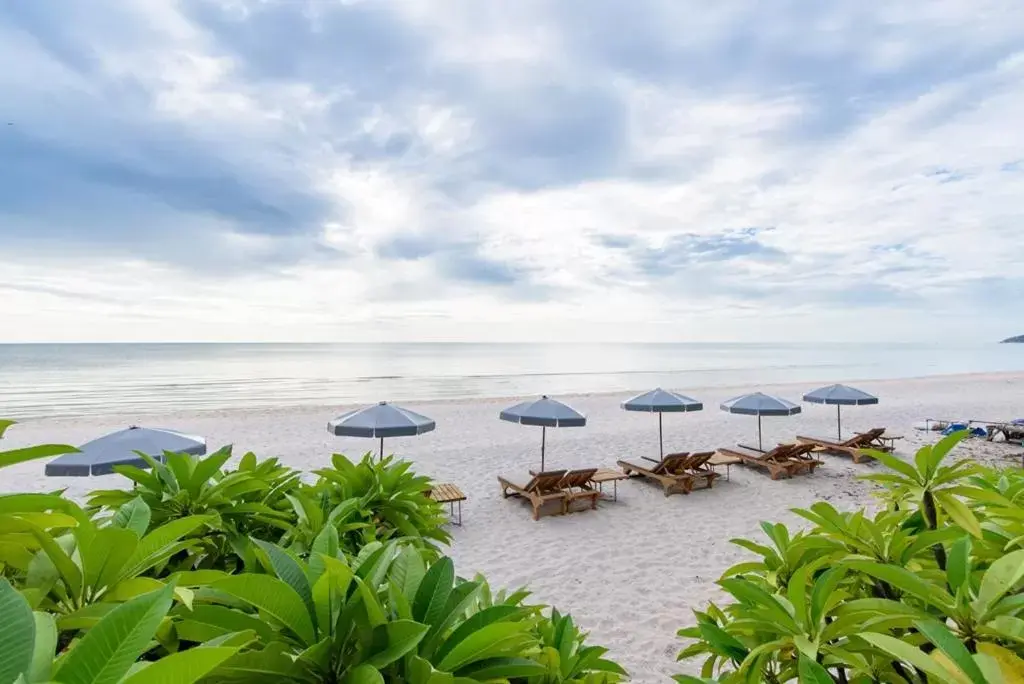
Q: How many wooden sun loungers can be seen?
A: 8